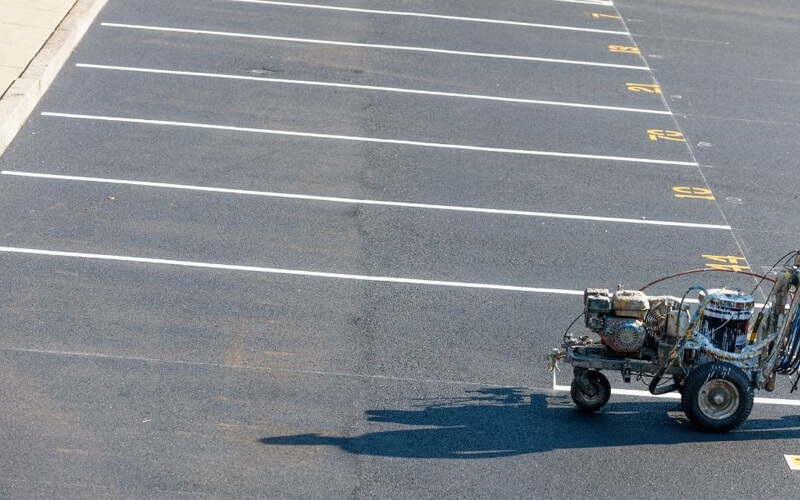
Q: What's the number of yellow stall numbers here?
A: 6